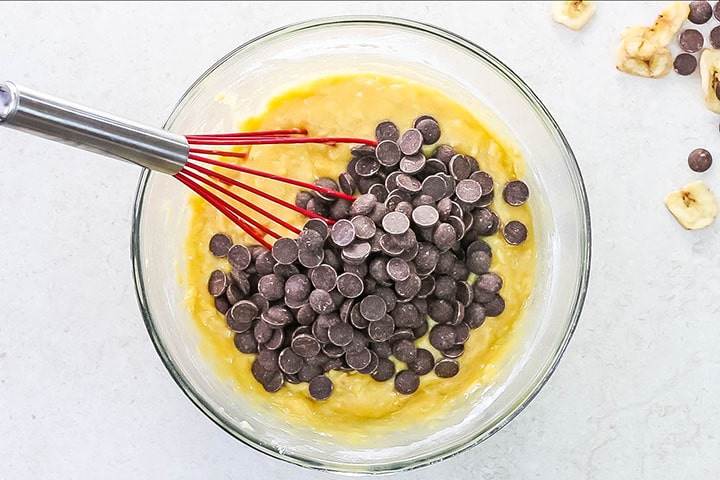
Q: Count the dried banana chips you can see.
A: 5